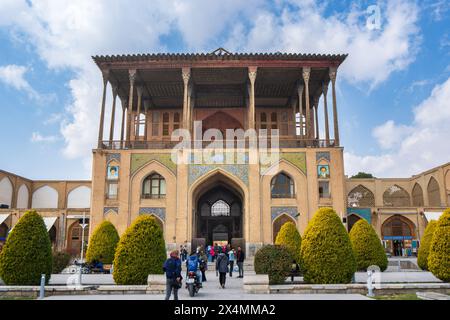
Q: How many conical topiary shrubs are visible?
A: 8